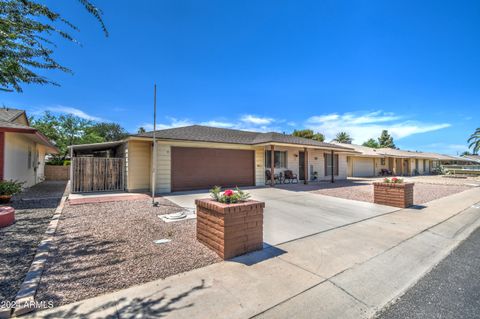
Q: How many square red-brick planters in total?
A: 2